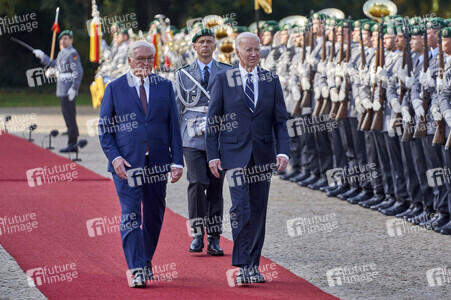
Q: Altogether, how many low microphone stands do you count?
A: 4